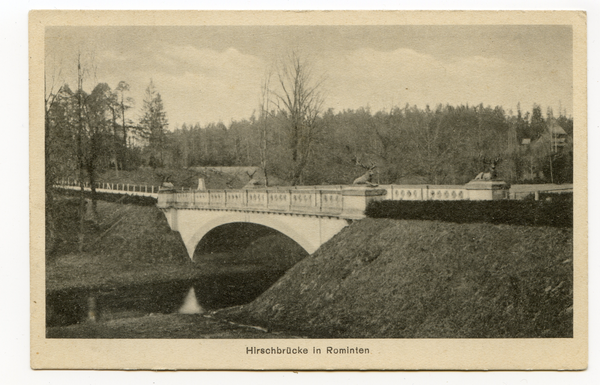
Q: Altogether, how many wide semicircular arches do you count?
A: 1